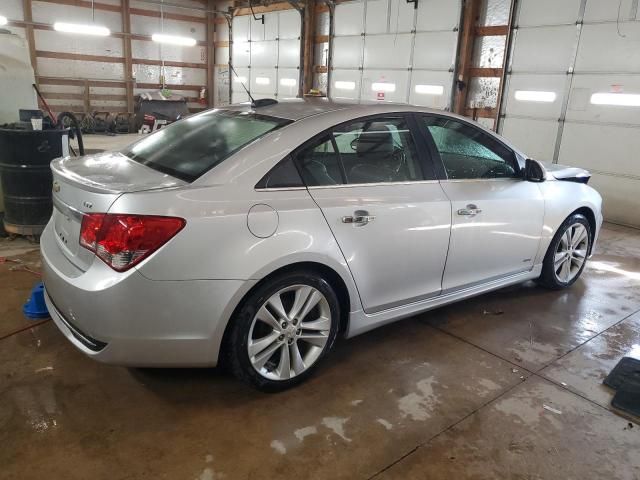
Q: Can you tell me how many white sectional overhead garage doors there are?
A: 3